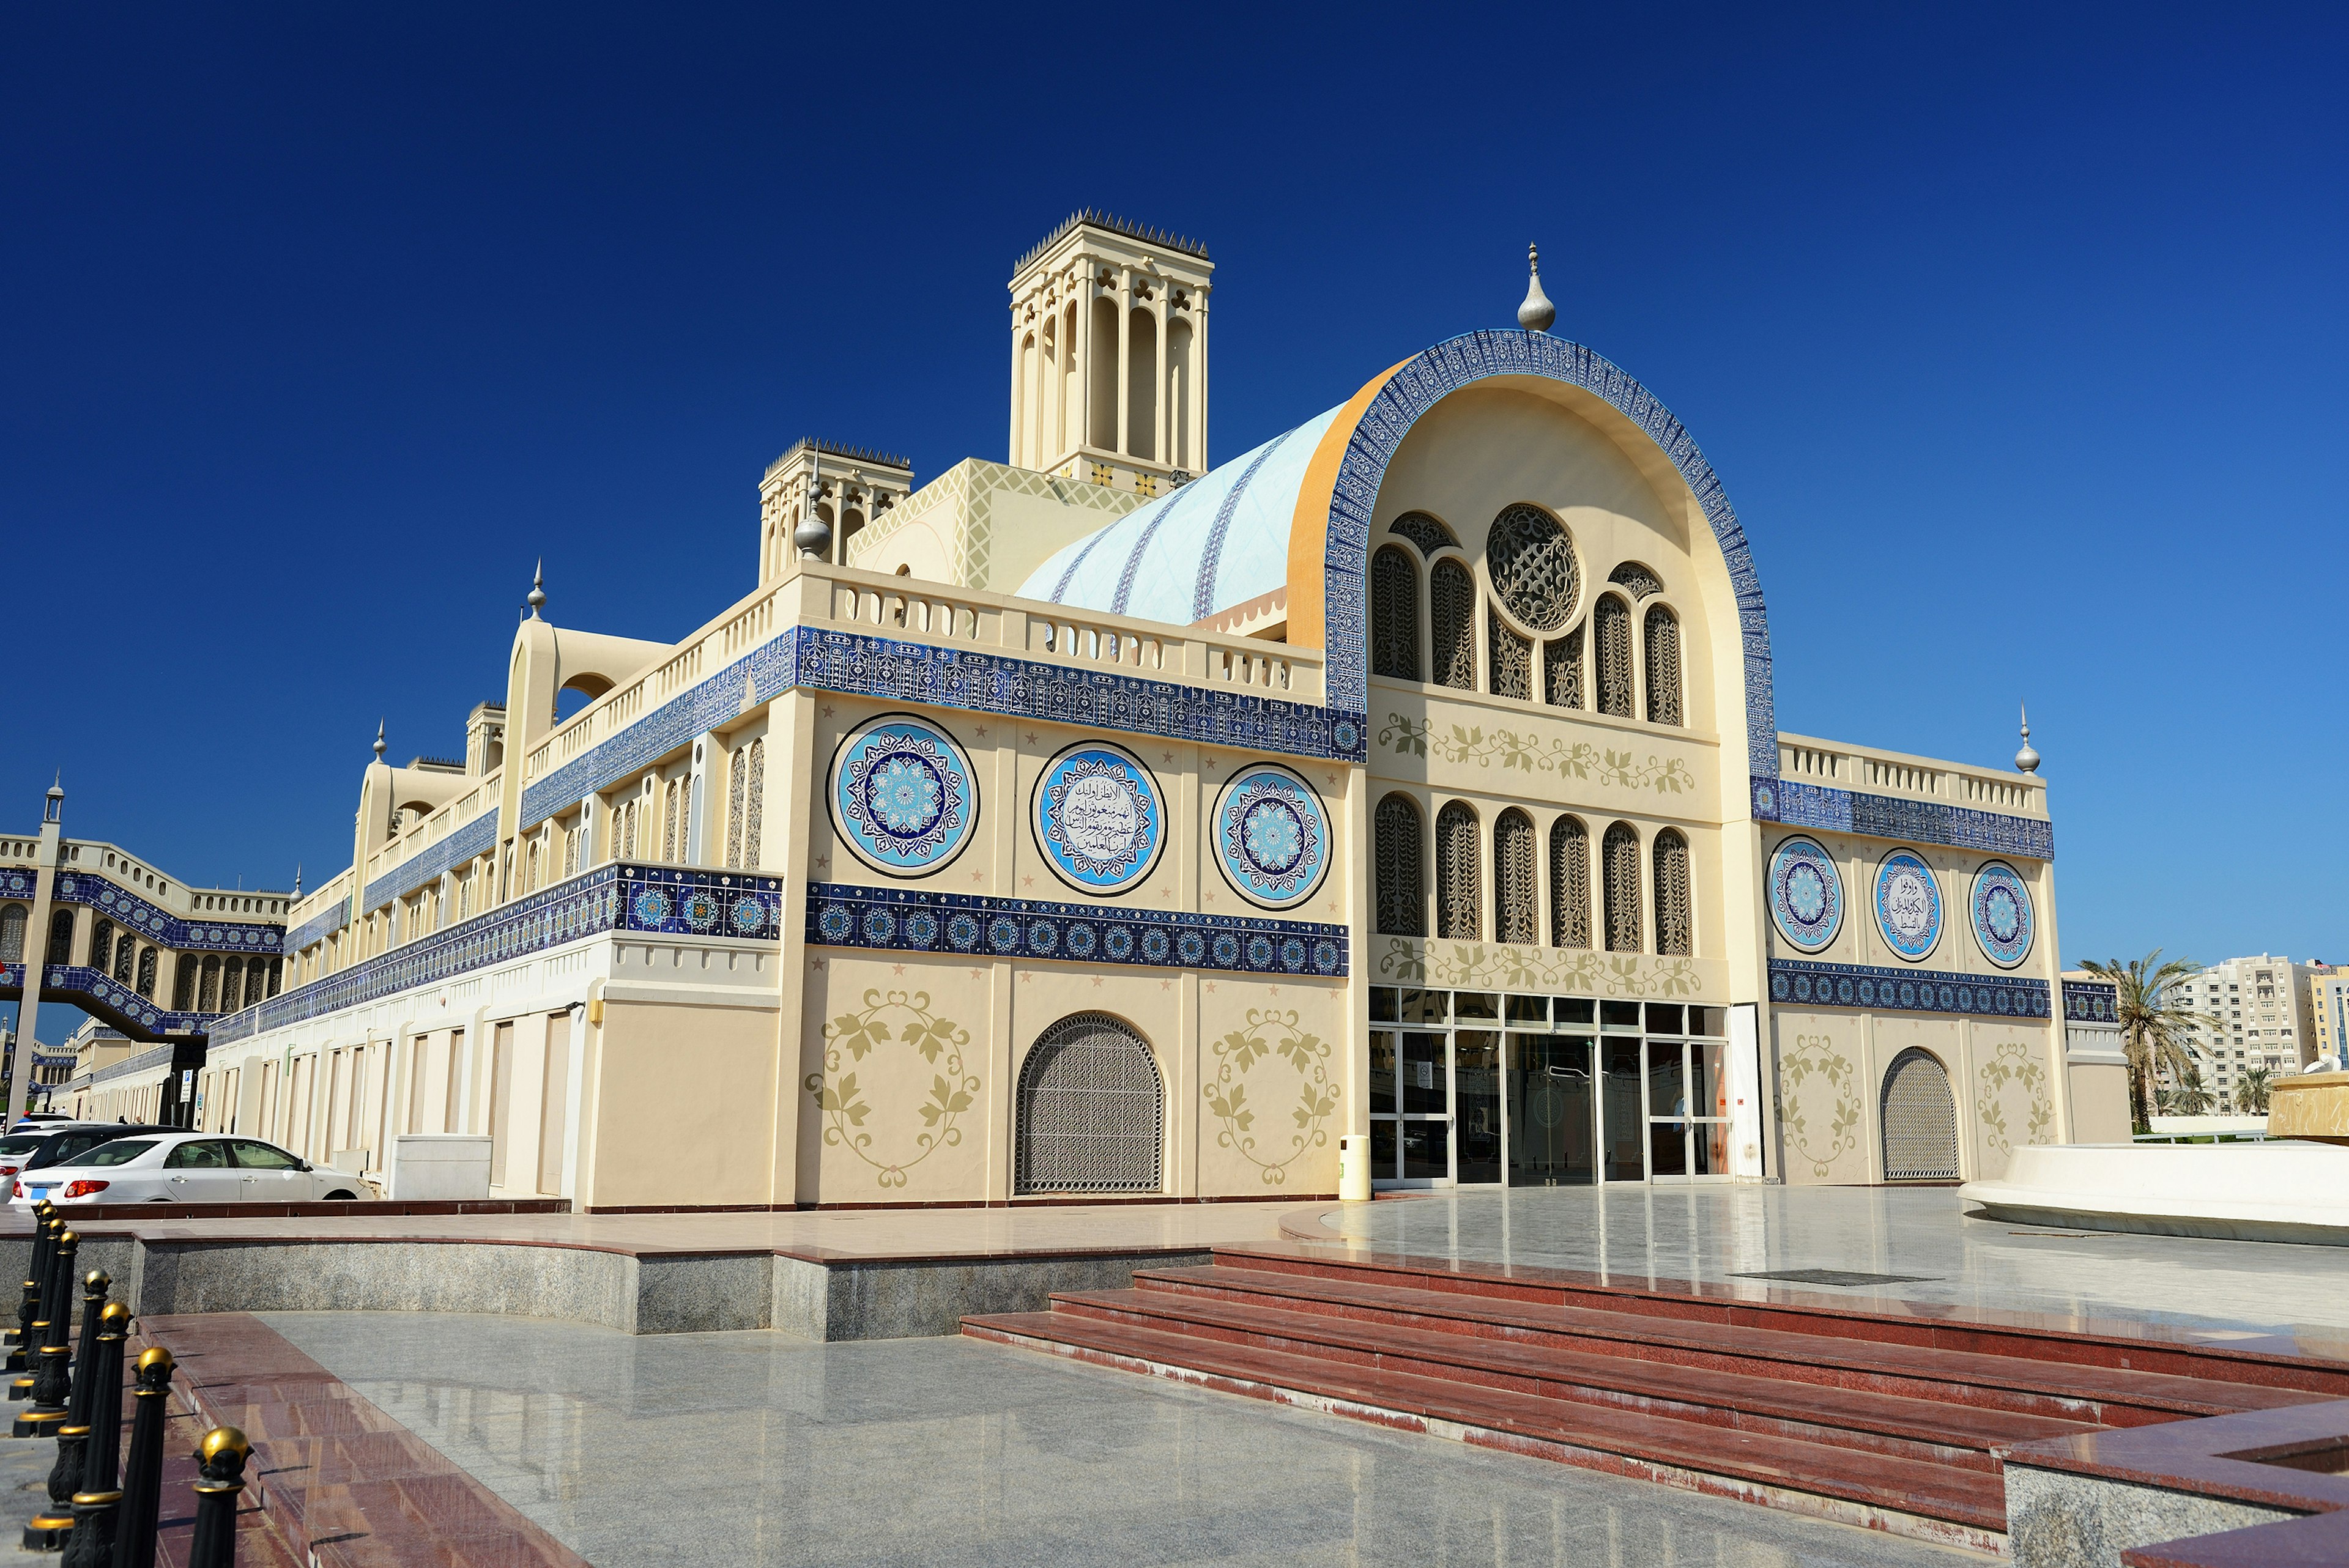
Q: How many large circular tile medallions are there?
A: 6